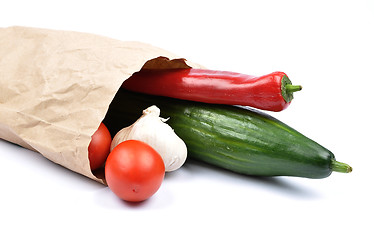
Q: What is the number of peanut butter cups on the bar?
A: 0